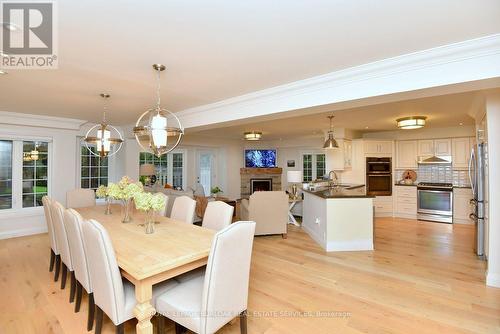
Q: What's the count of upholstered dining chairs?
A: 9